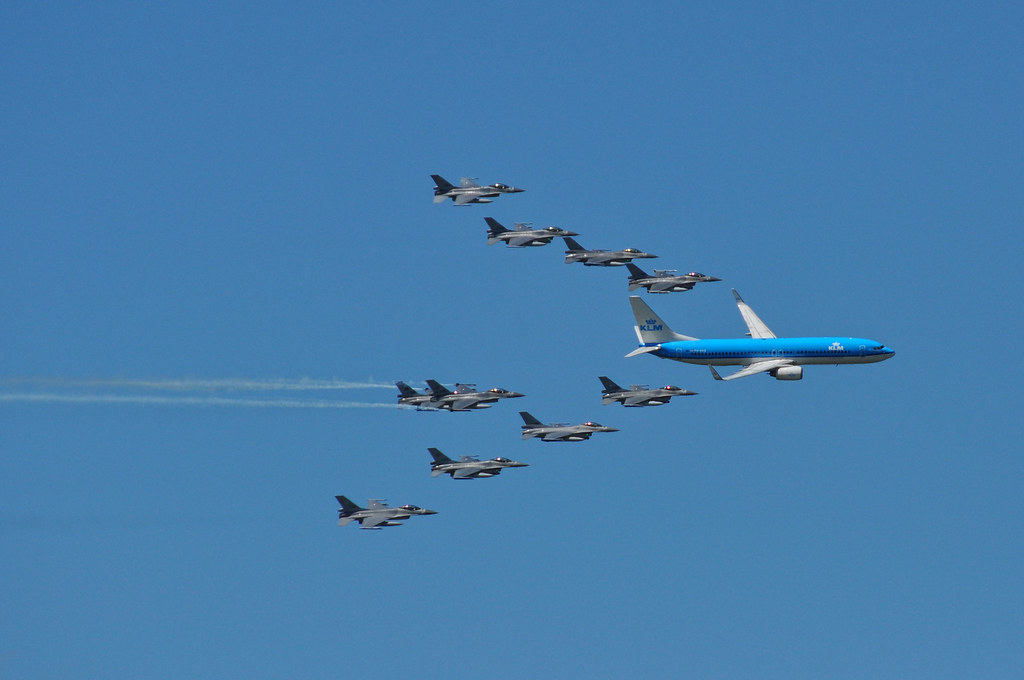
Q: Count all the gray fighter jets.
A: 10